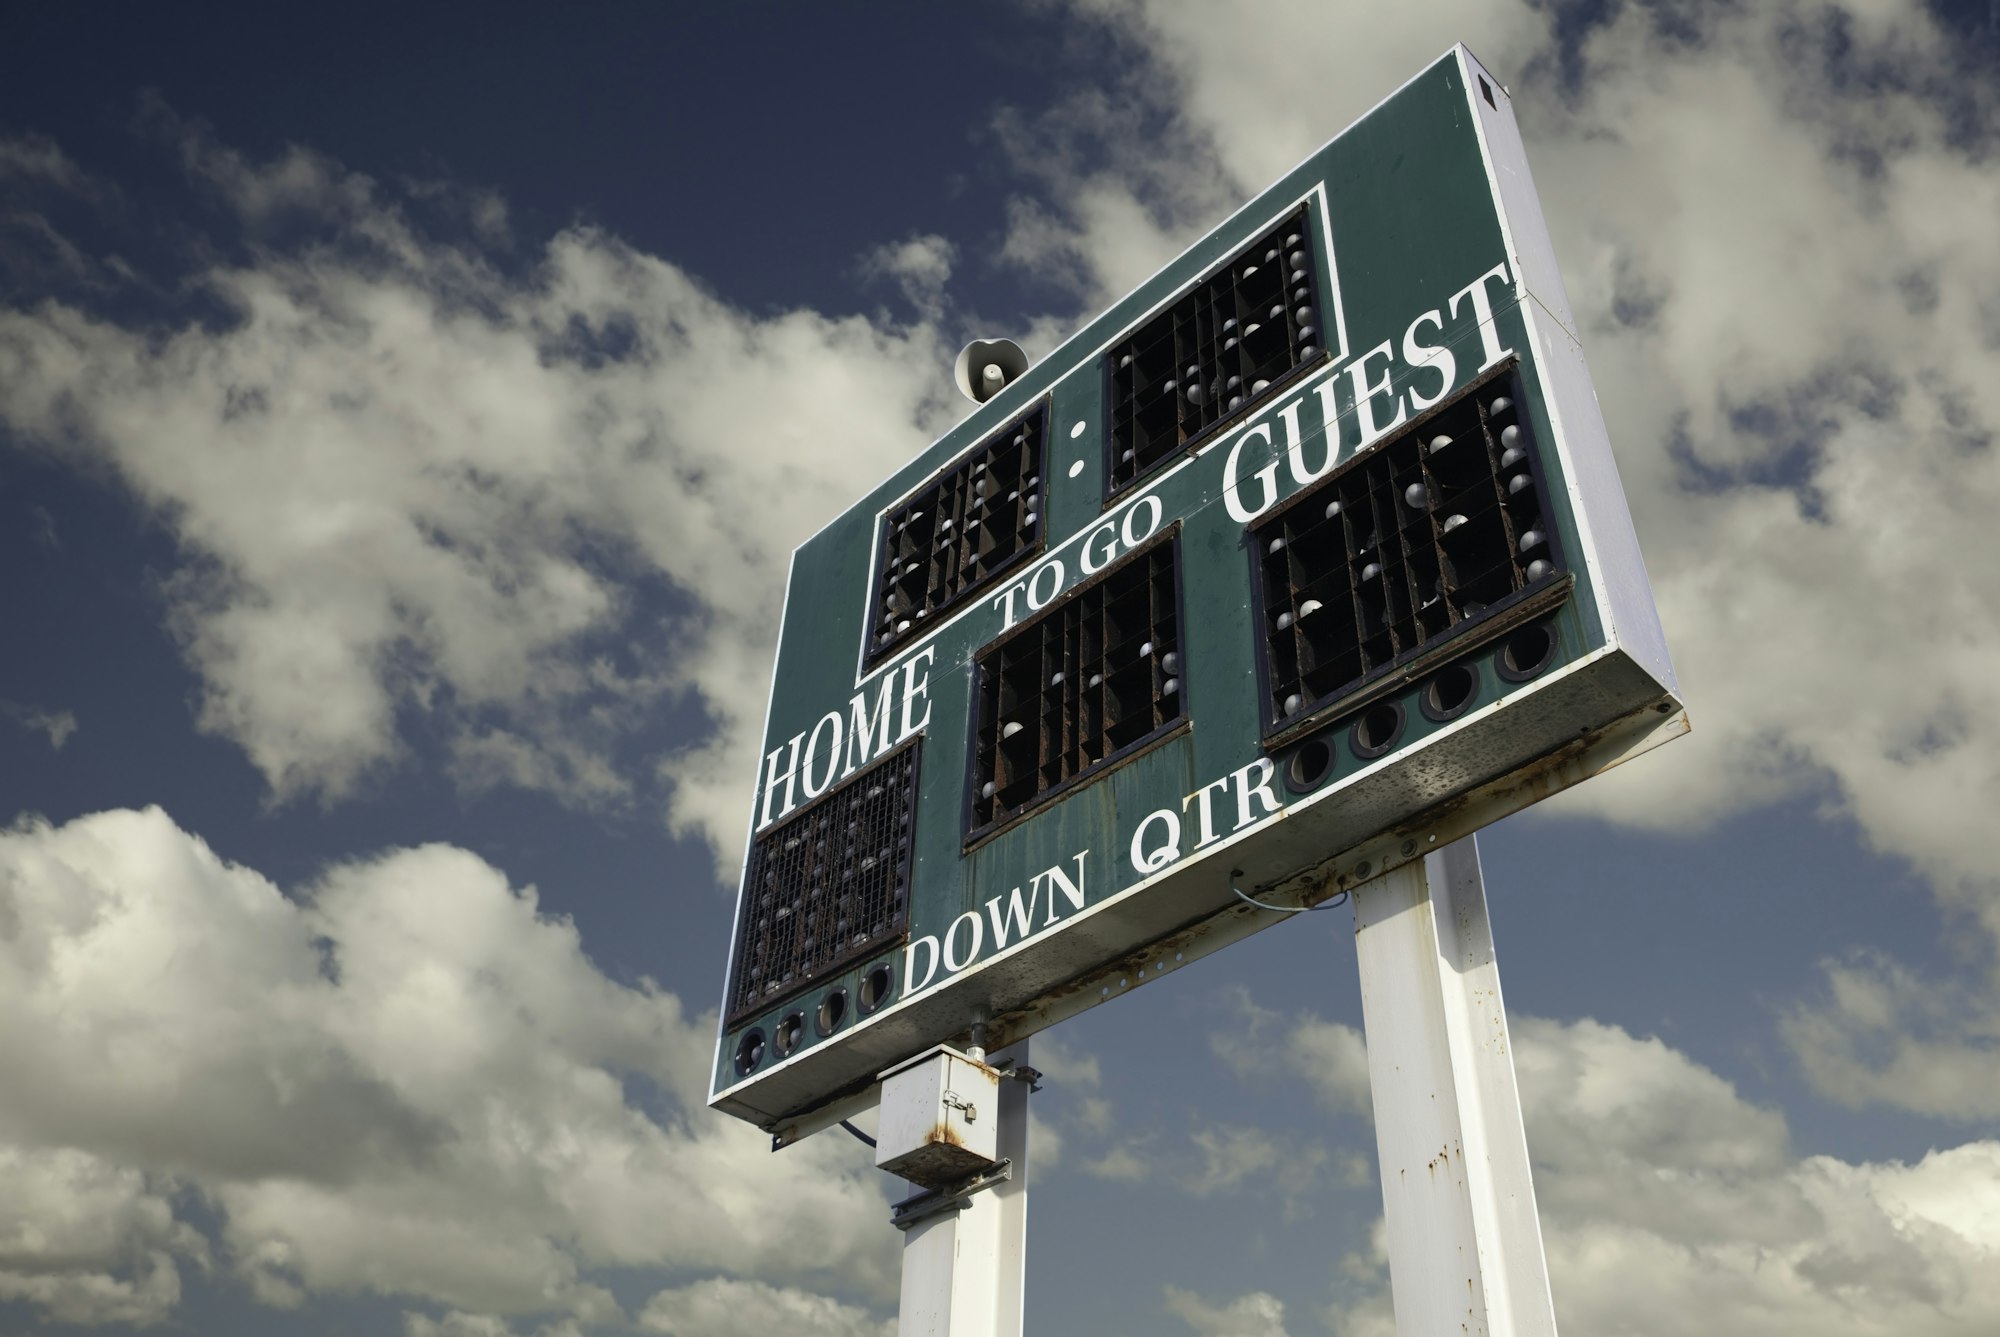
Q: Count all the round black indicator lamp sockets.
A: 8